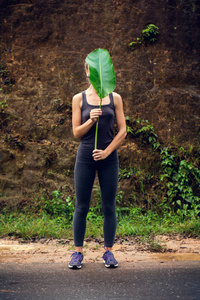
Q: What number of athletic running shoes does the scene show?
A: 2